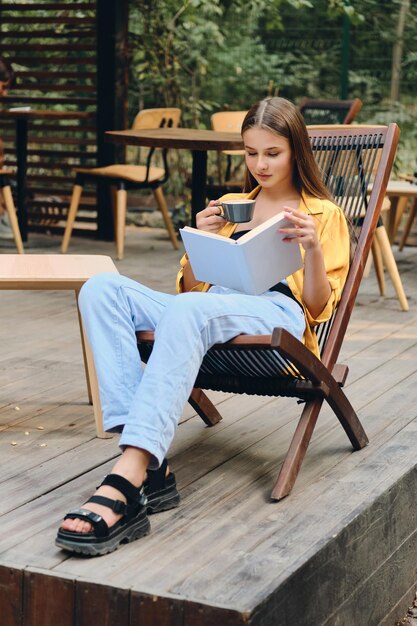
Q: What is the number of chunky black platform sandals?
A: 2